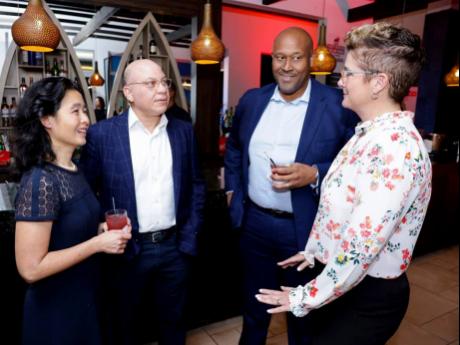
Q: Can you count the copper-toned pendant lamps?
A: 5